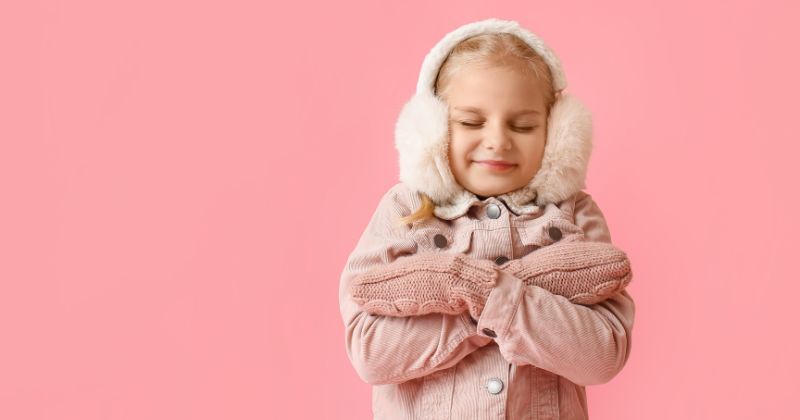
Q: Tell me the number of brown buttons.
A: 4